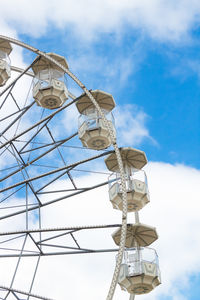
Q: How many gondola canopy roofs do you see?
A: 5